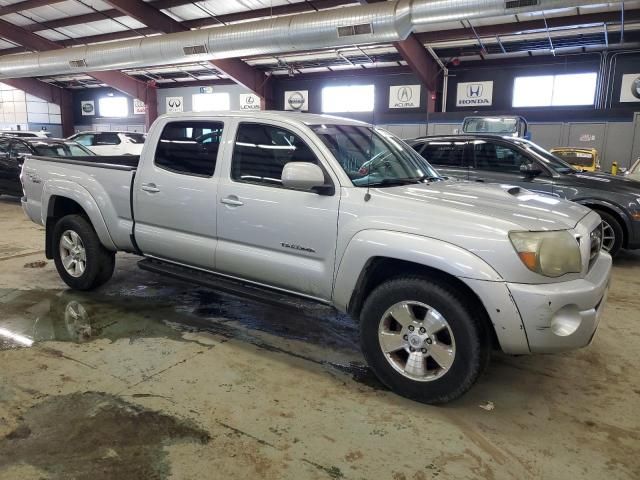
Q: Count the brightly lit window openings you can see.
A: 4